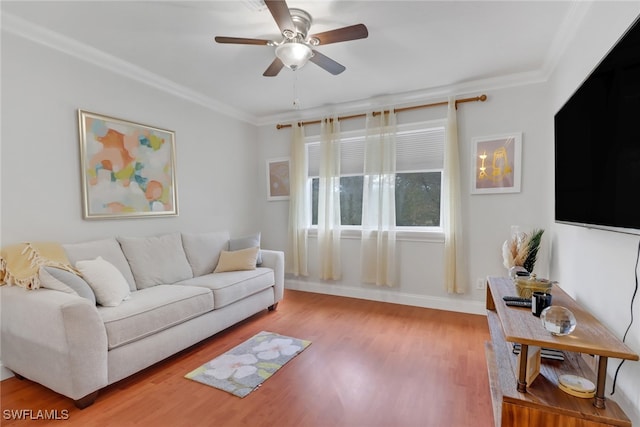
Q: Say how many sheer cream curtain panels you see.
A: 4